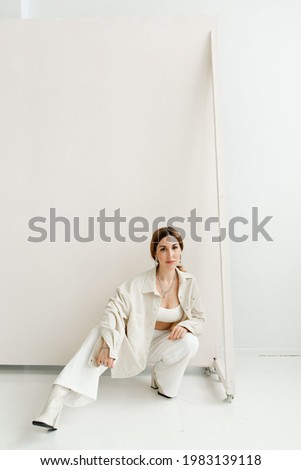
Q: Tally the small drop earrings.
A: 2